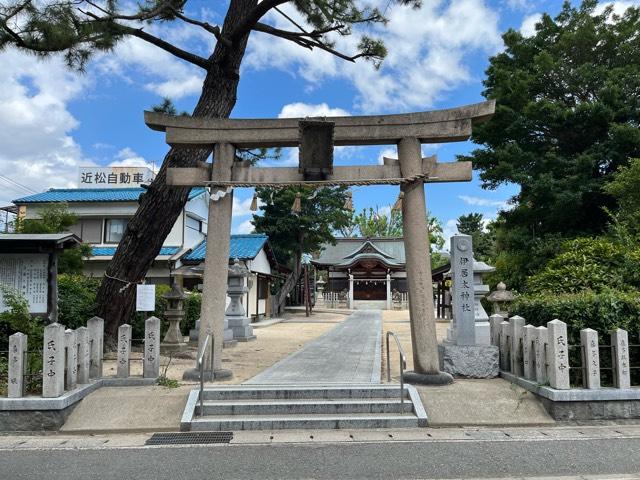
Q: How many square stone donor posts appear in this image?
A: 15